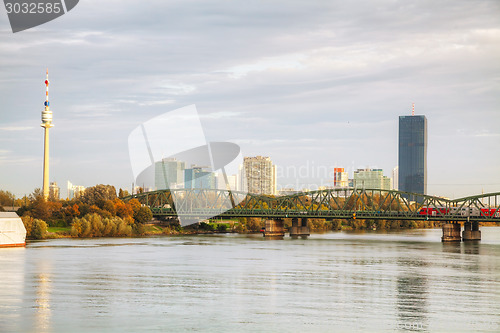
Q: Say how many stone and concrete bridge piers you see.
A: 4